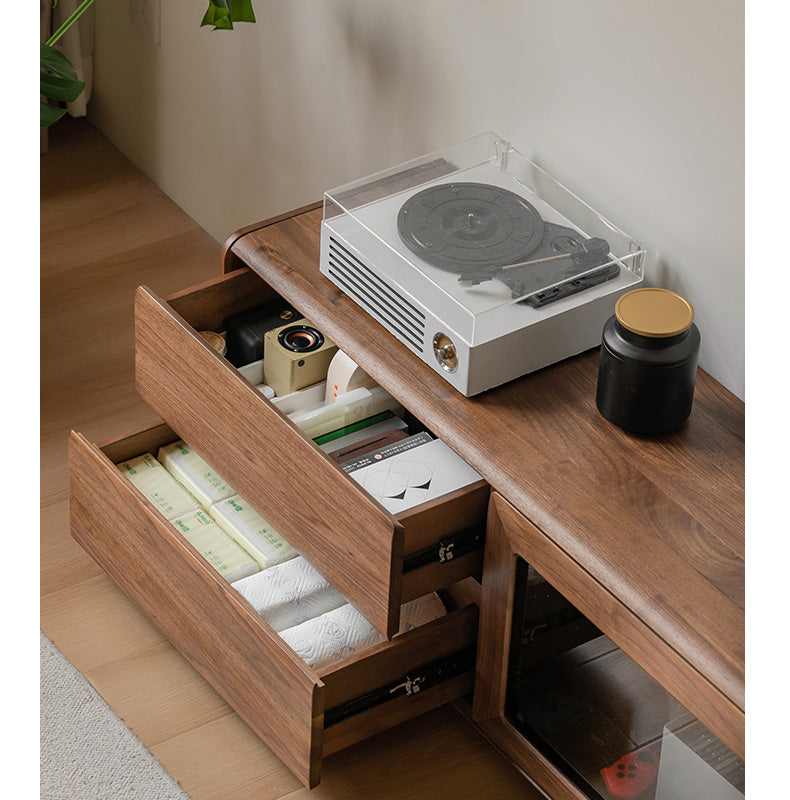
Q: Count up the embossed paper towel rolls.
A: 2